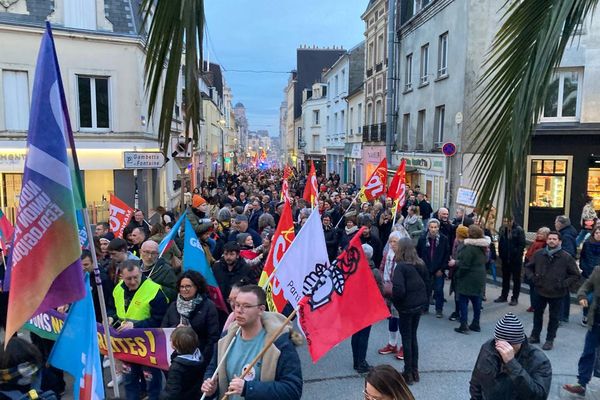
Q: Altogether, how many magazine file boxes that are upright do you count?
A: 0